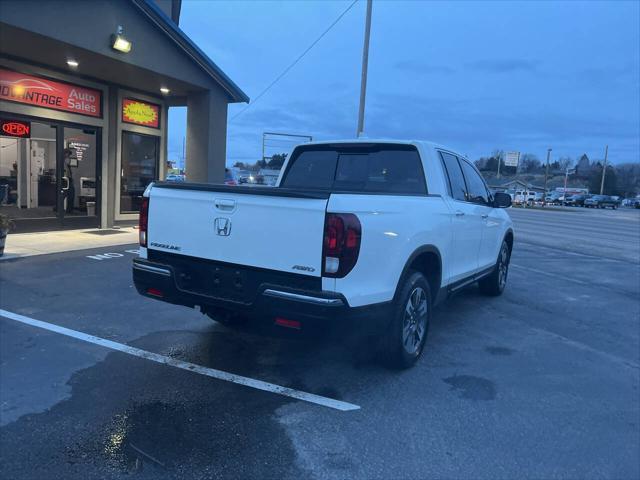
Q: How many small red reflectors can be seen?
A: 2